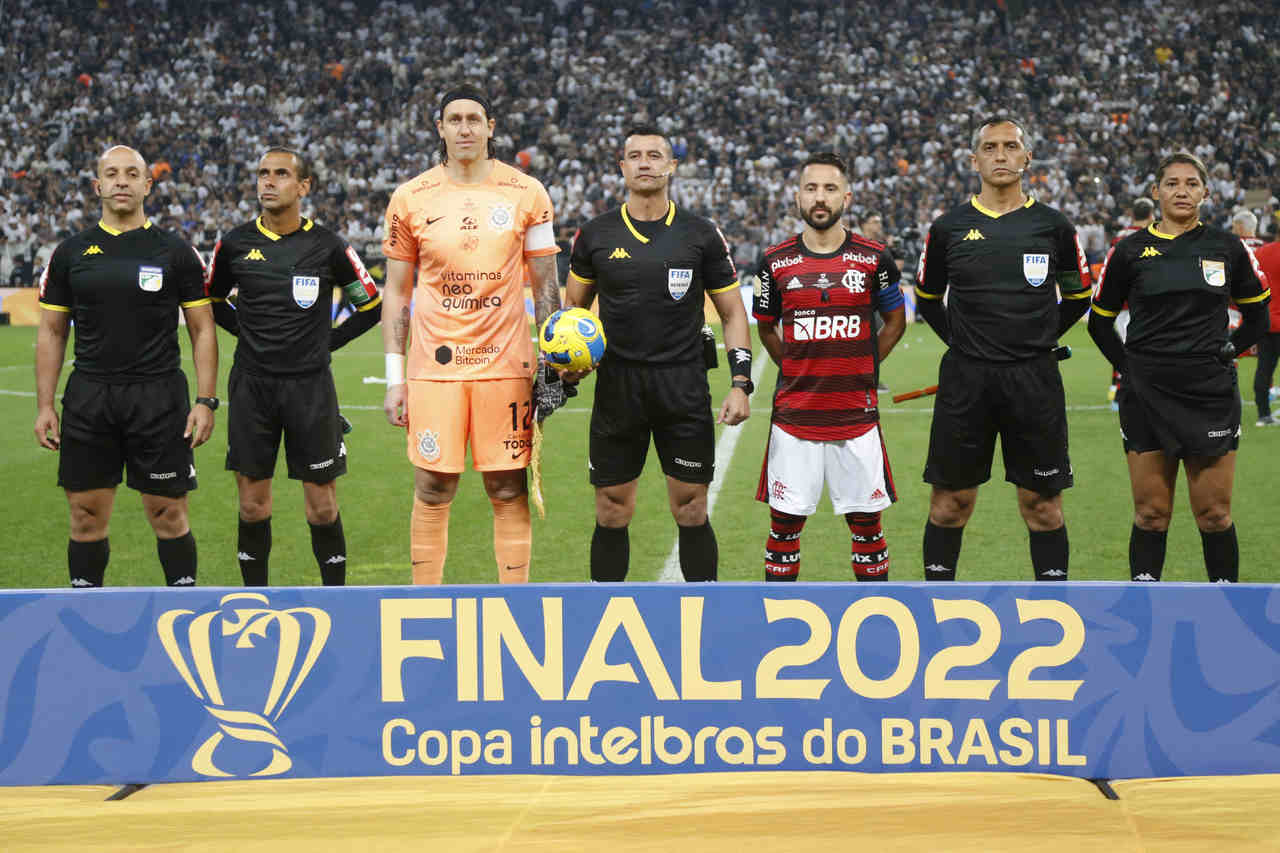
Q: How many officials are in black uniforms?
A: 5